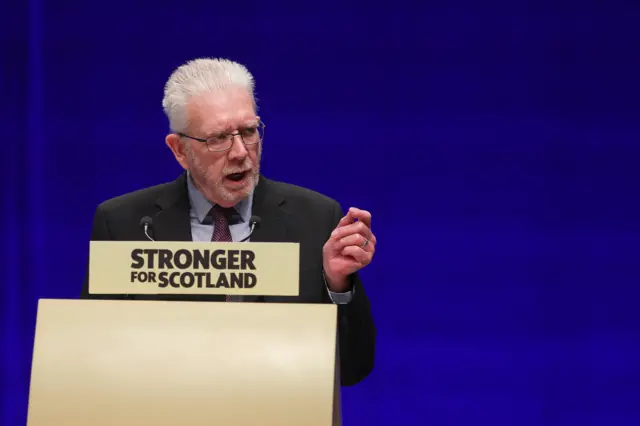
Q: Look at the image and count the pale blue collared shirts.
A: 1